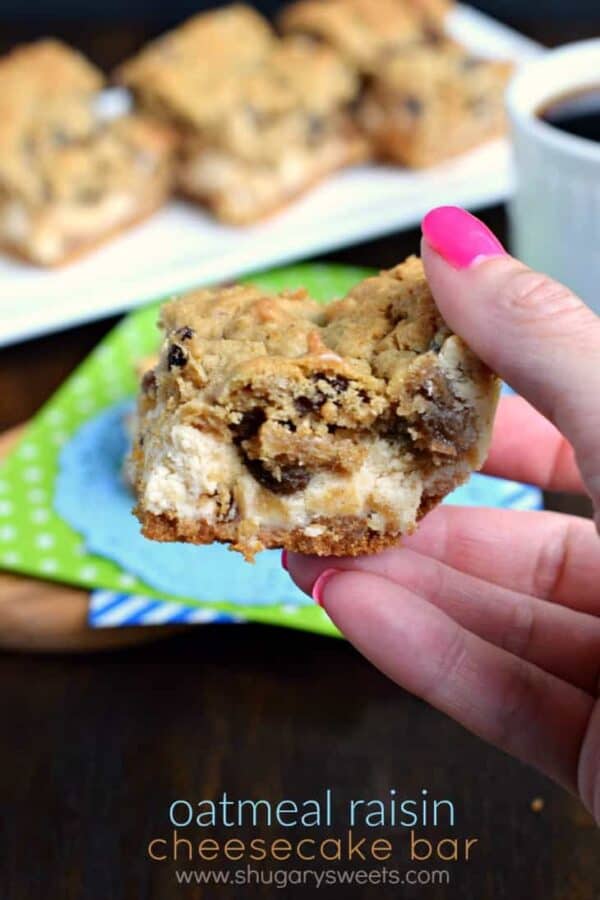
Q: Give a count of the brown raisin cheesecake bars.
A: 4